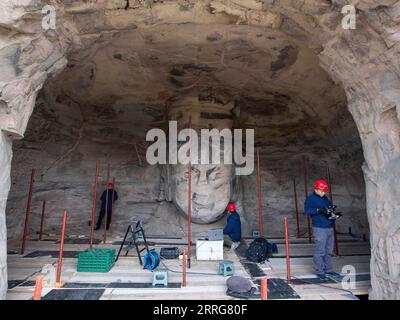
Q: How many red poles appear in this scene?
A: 15